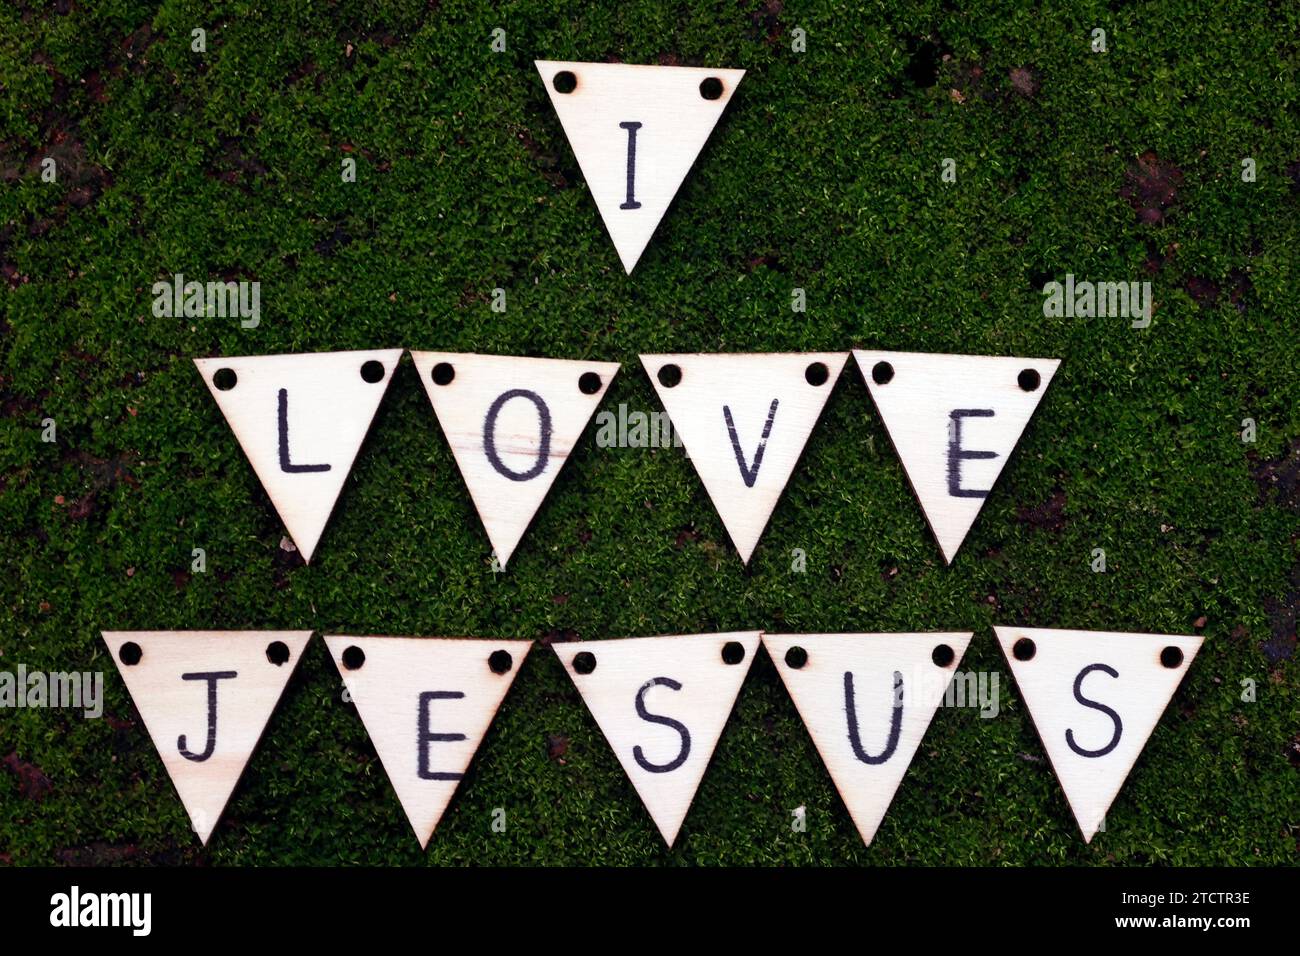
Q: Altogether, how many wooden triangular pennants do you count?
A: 10